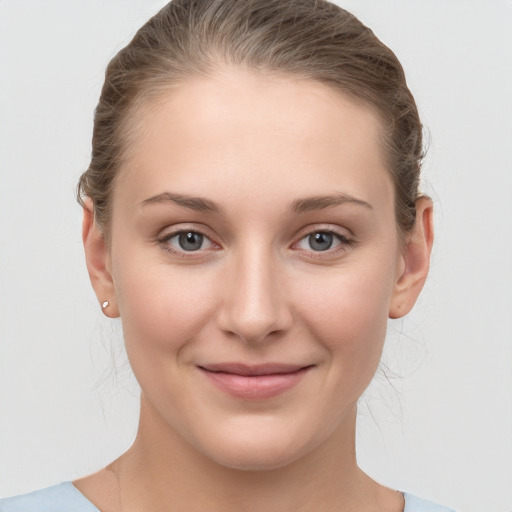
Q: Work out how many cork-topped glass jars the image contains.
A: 0